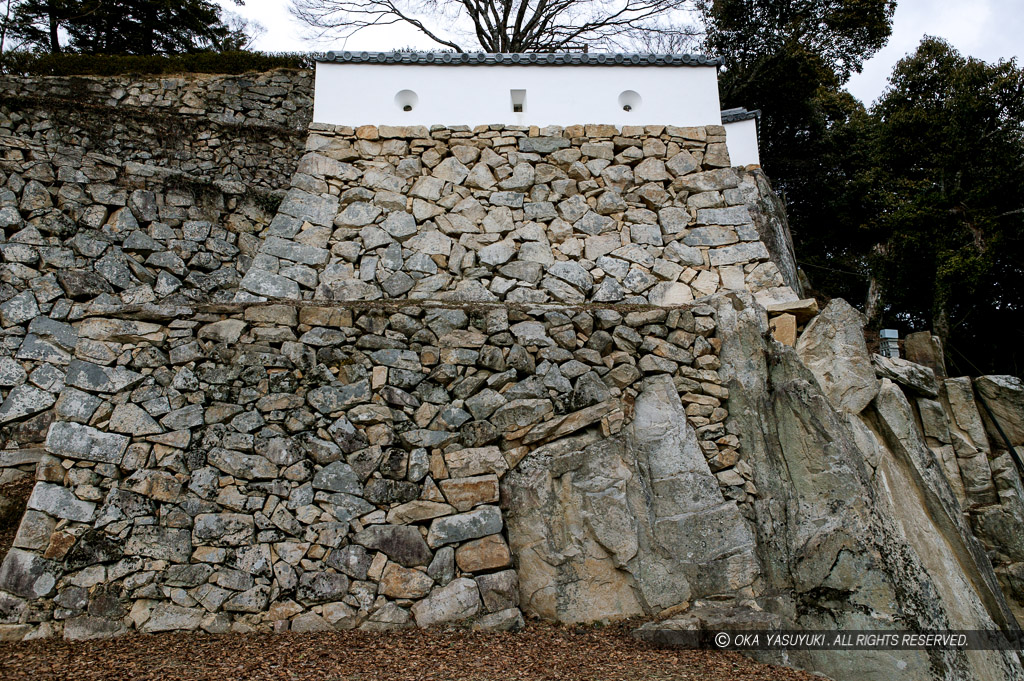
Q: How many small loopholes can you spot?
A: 3